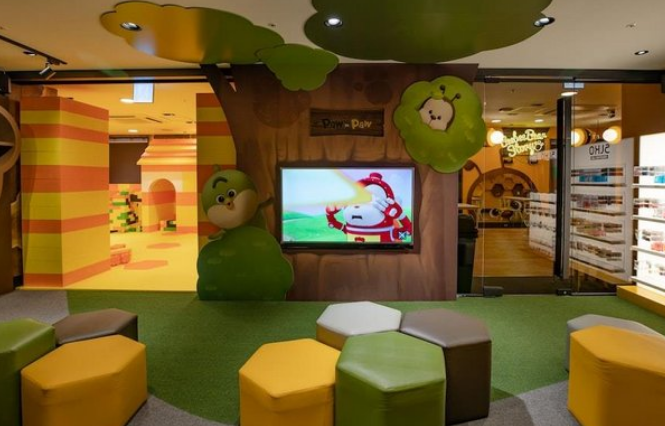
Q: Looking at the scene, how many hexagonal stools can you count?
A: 9